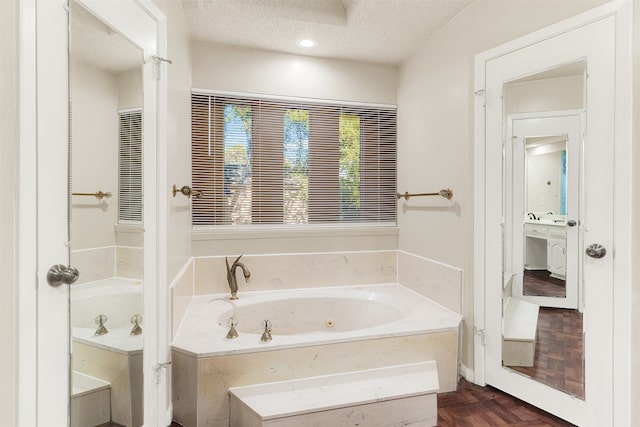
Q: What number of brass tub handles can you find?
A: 2